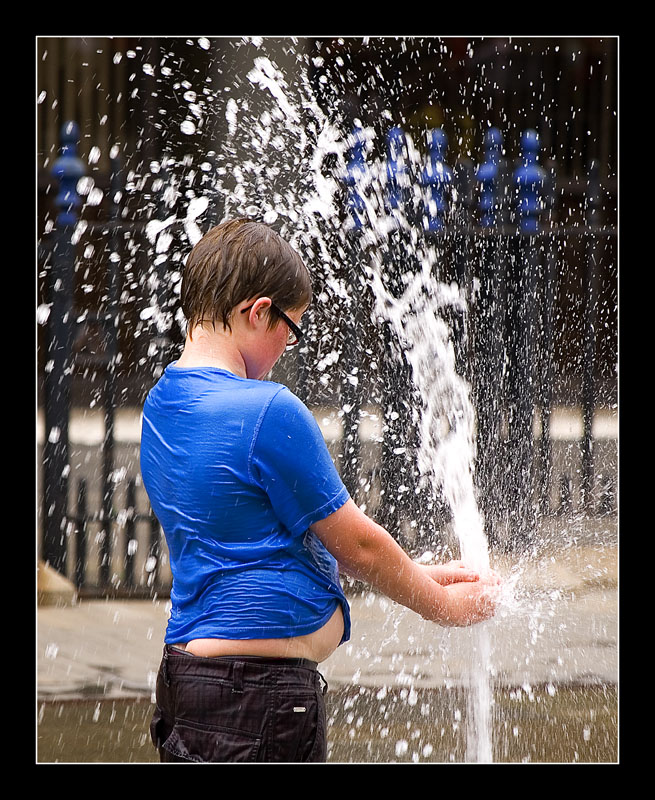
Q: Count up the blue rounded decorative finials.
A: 6